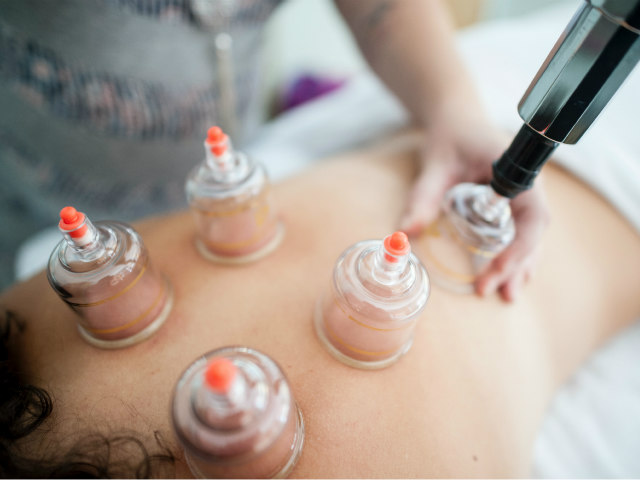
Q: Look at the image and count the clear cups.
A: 5